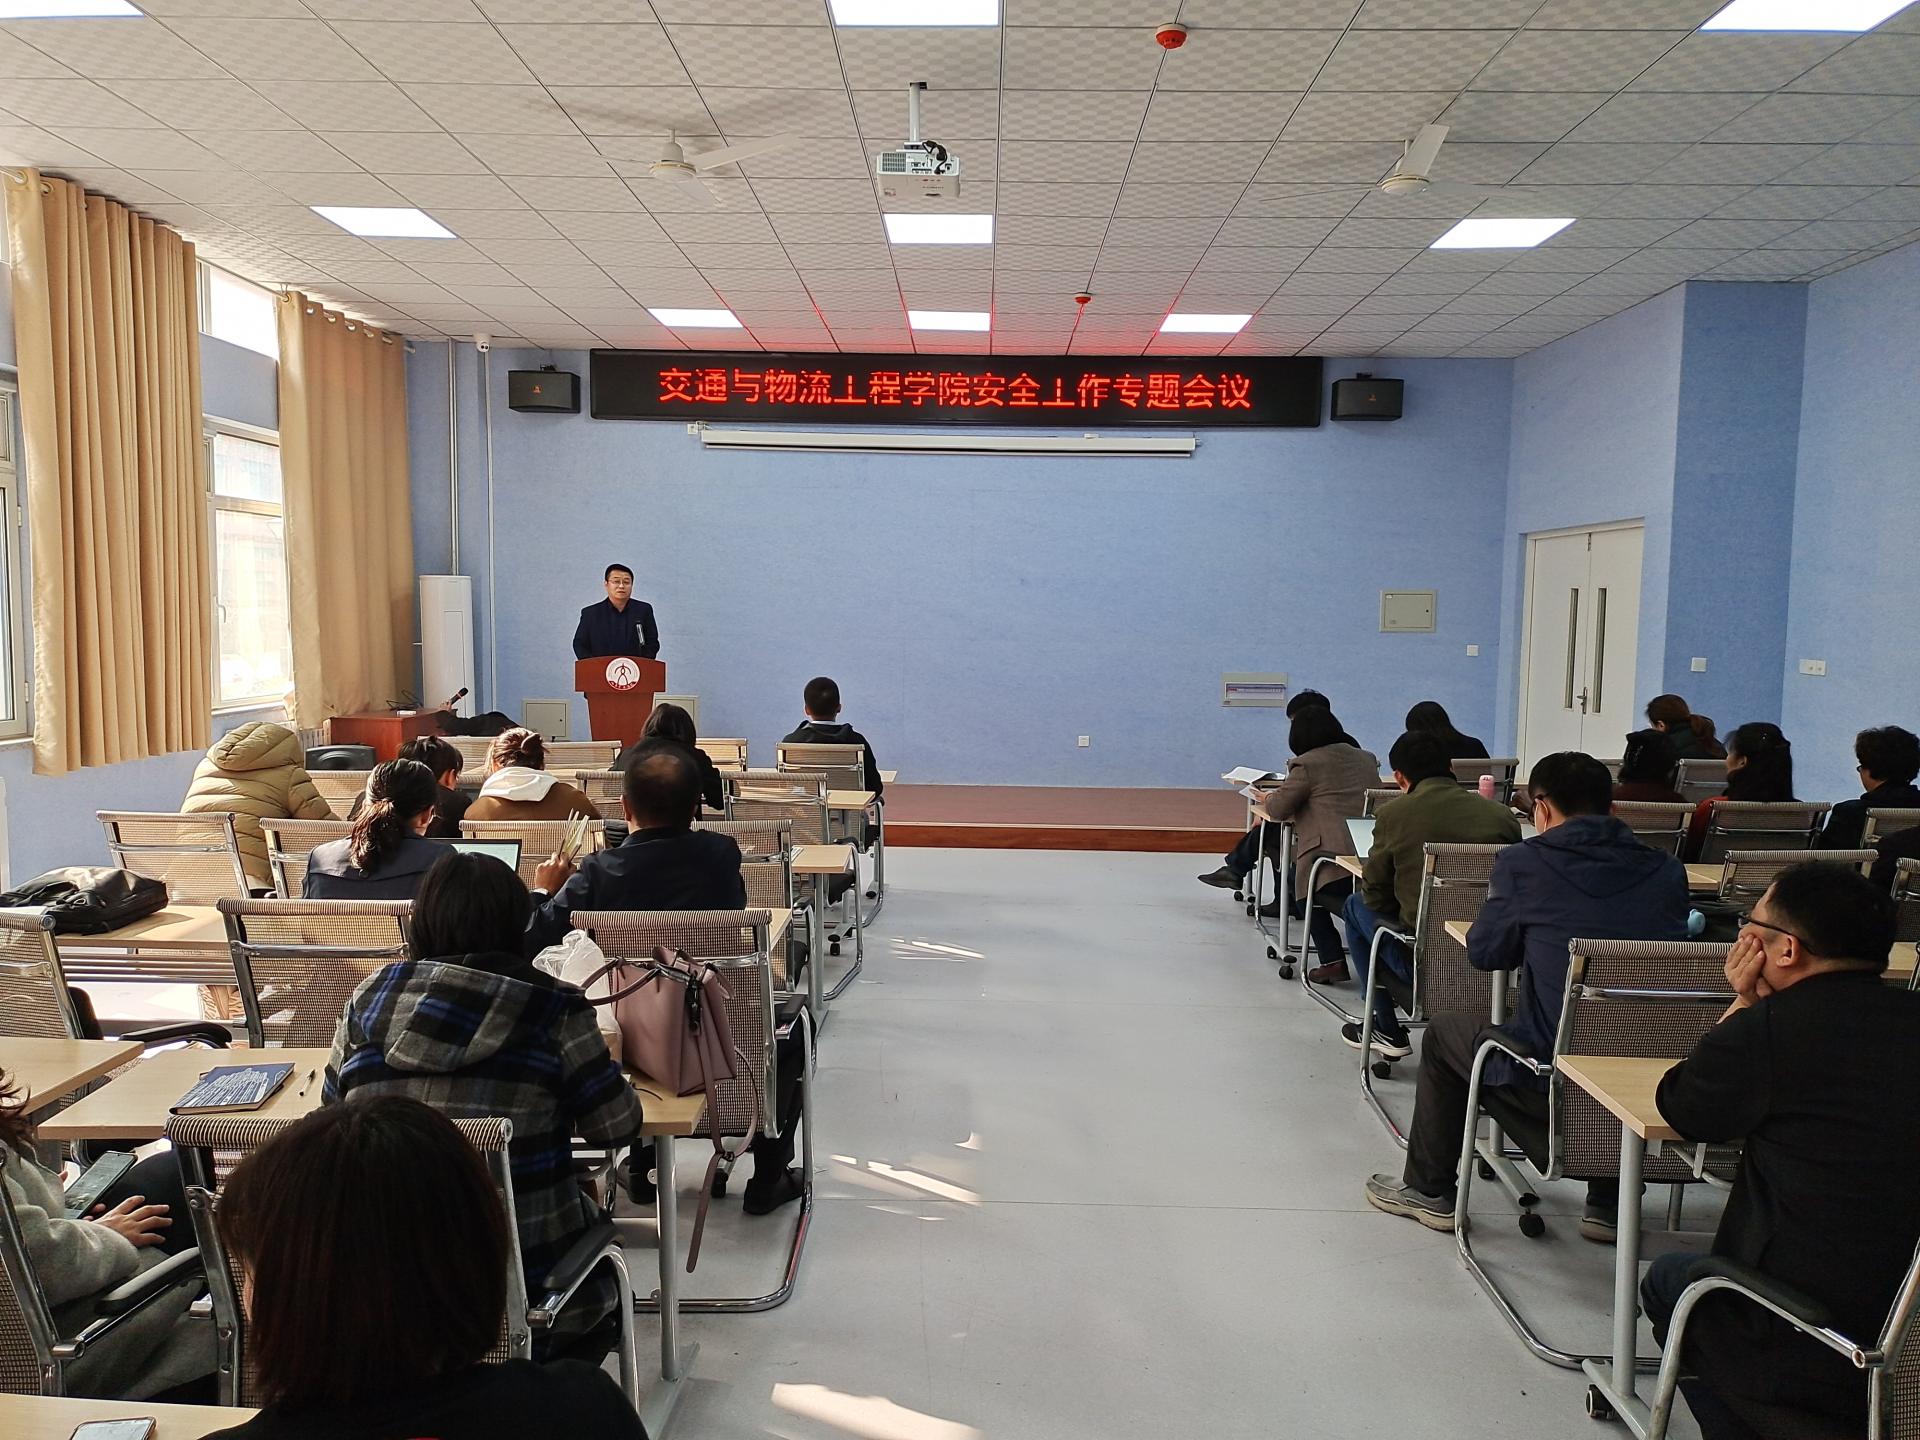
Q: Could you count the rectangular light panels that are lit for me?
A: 9